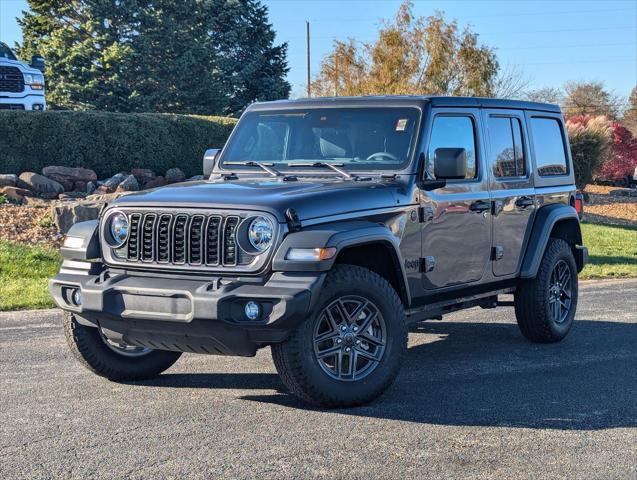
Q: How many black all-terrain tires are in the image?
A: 3